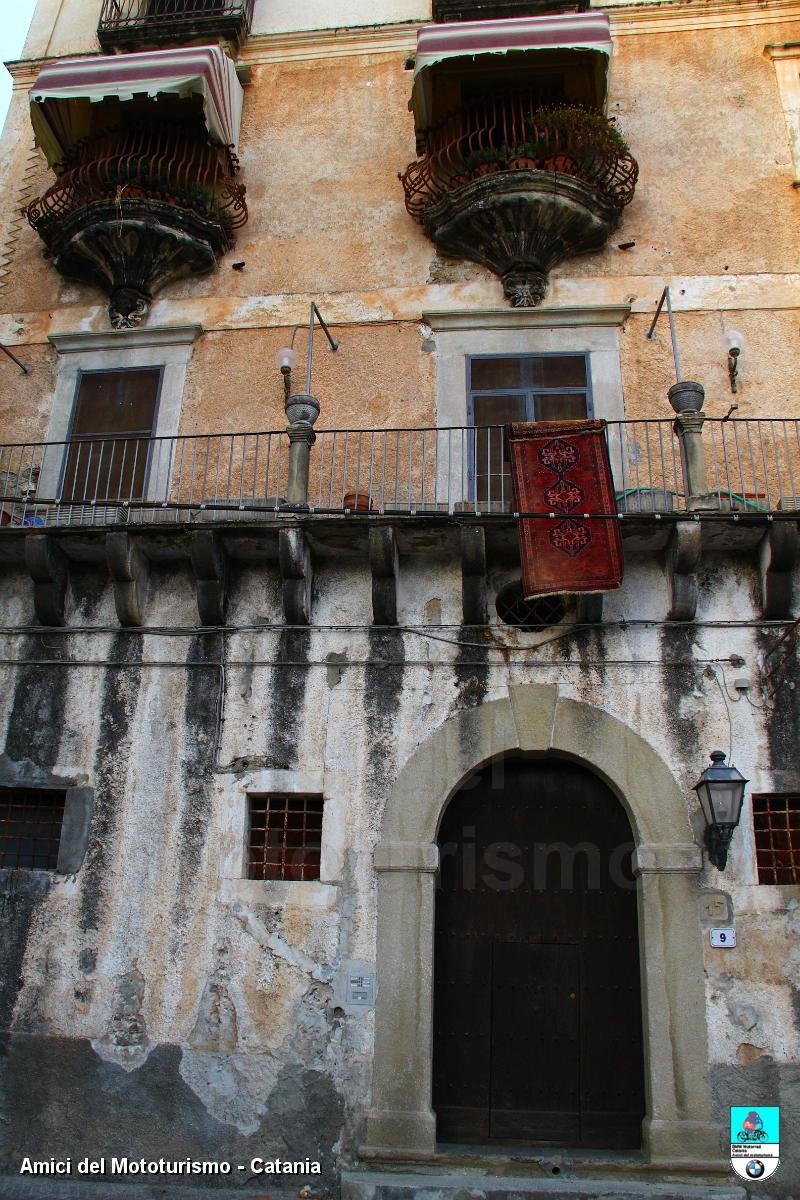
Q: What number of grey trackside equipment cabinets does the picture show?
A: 0